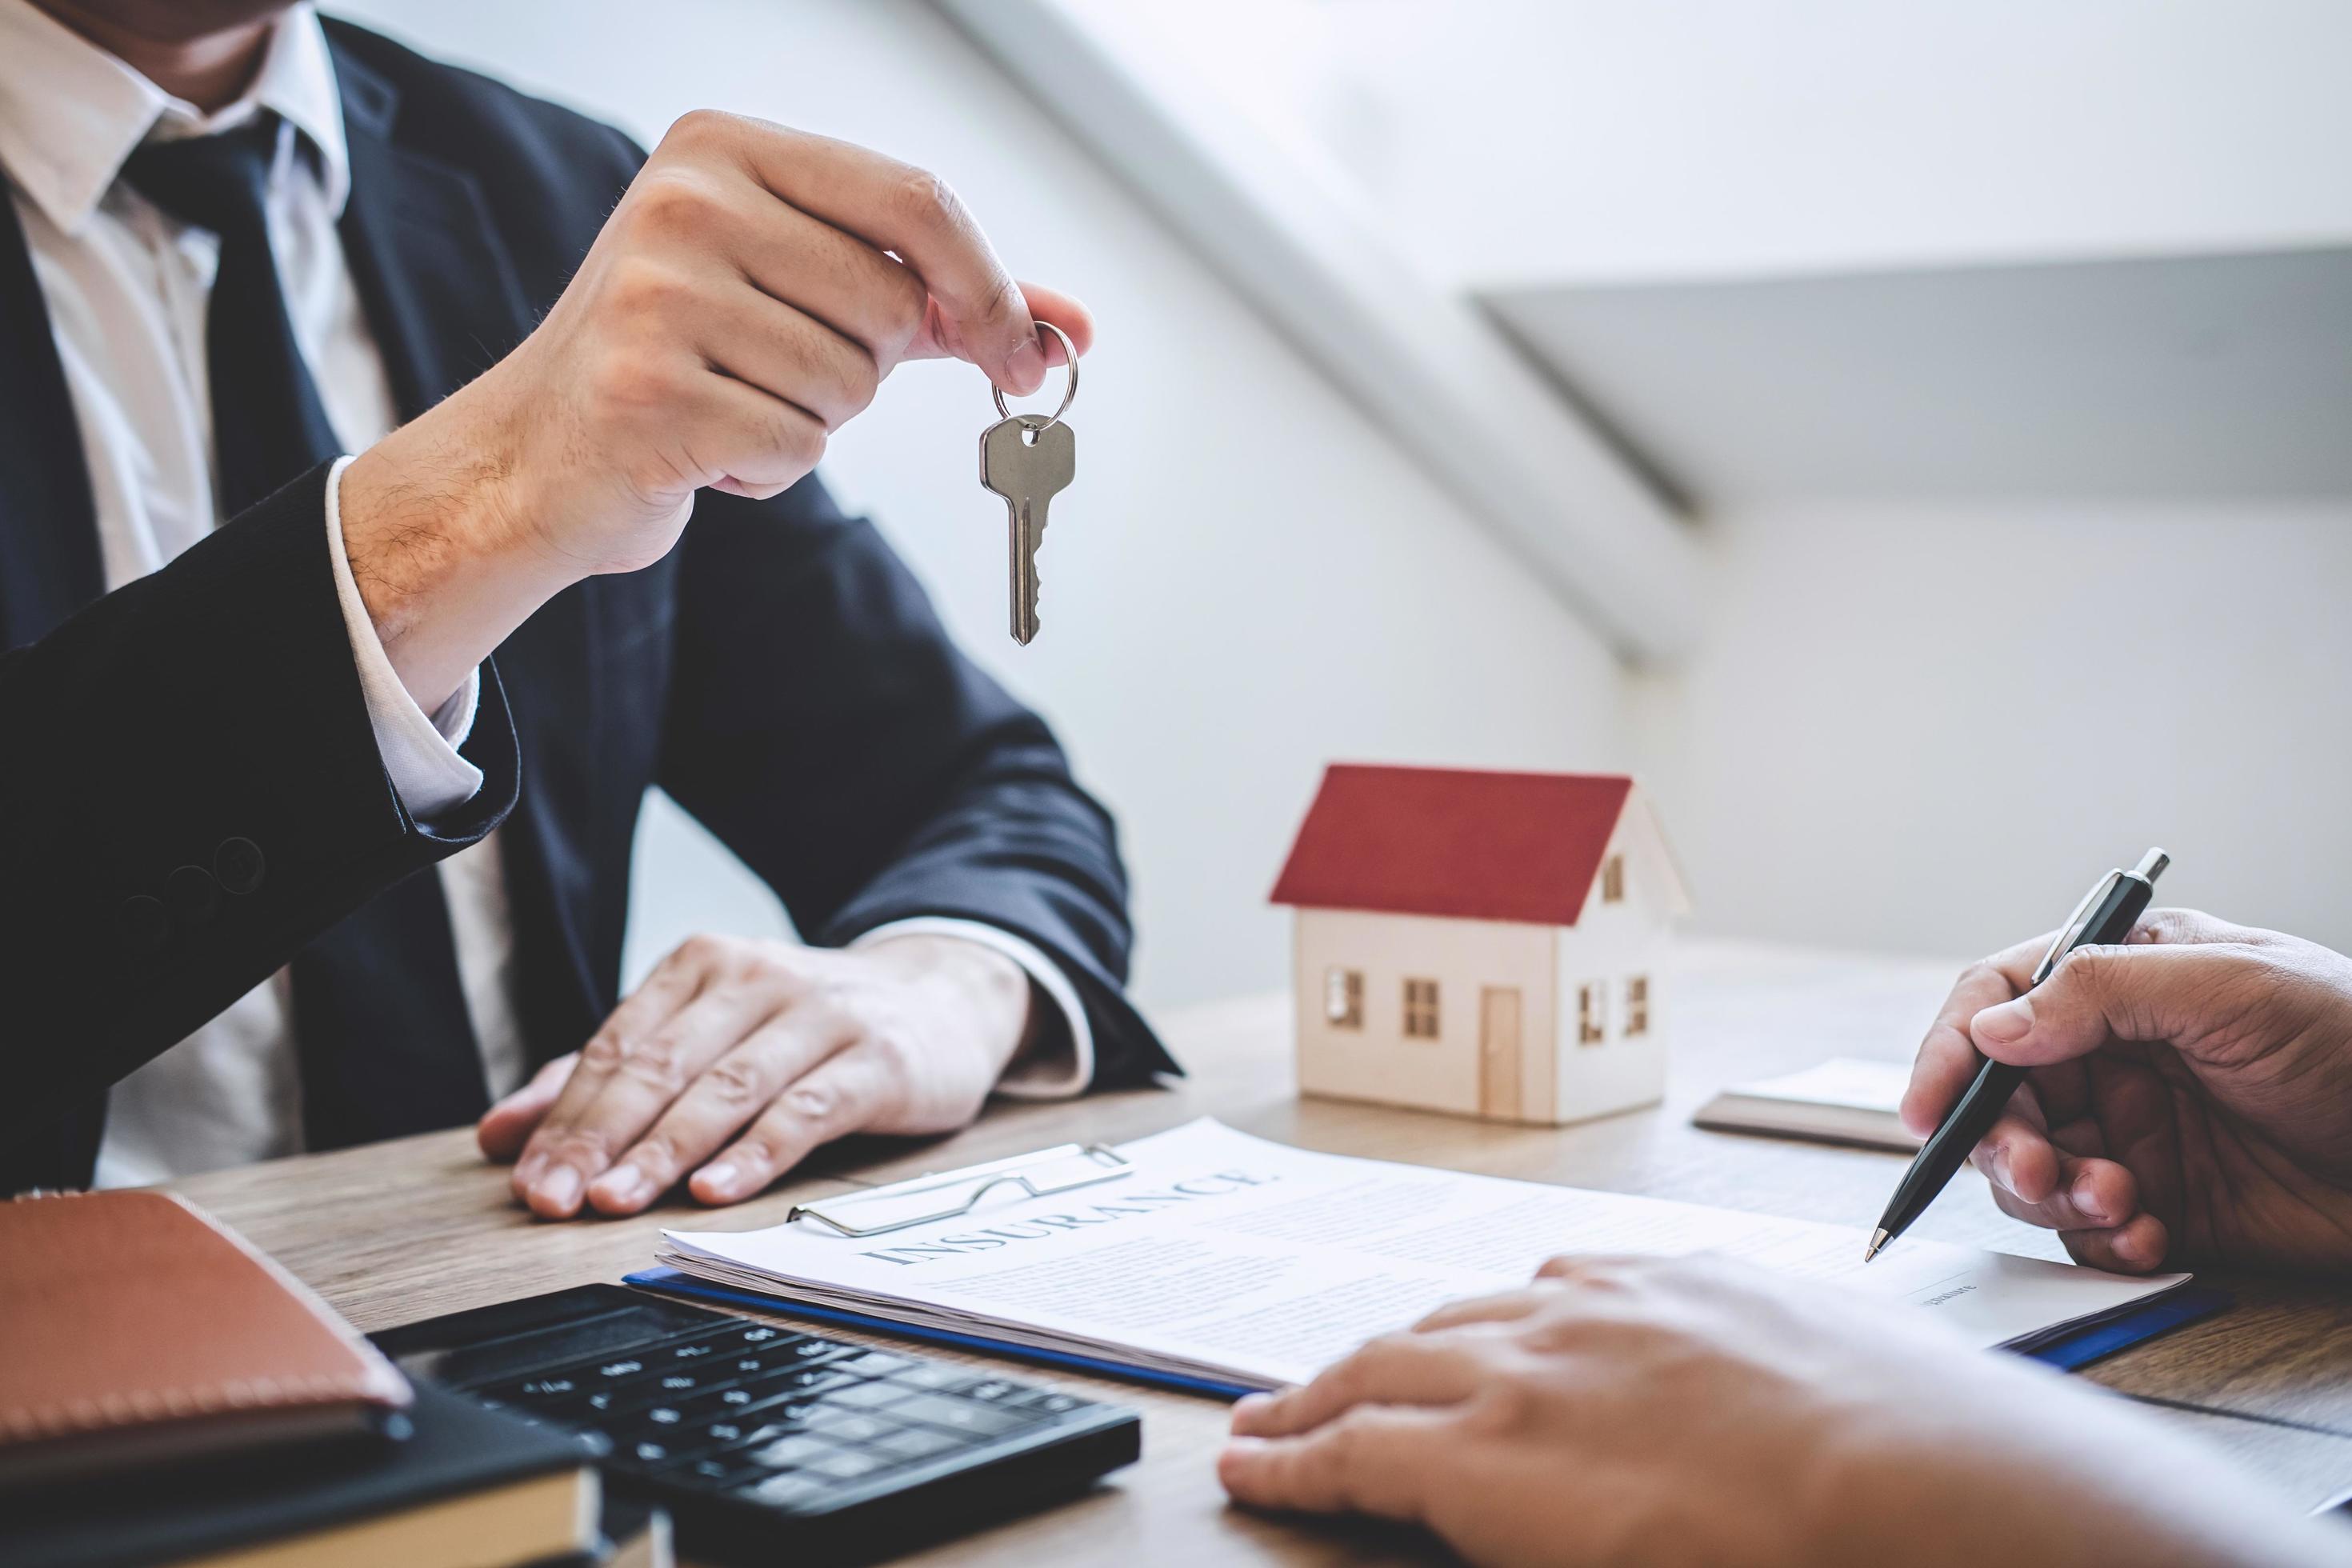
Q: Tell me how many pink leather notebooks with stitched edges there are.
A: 1